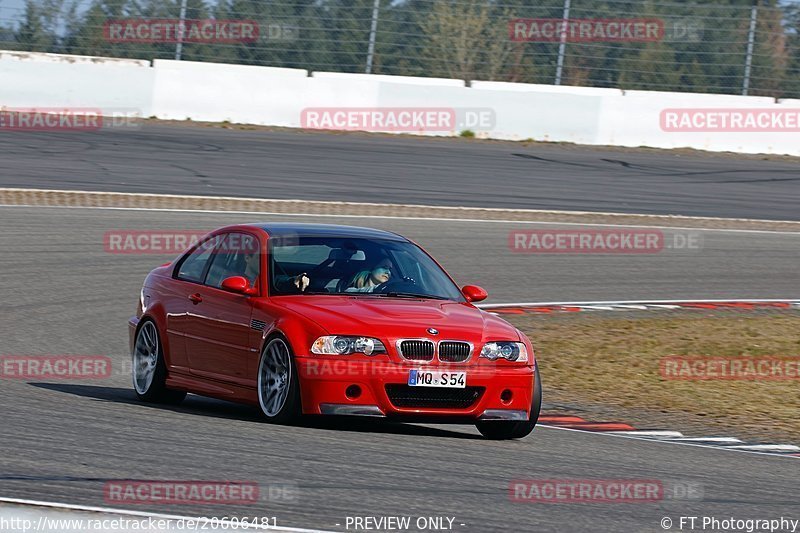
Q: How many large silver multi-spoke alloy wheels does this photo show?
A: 2